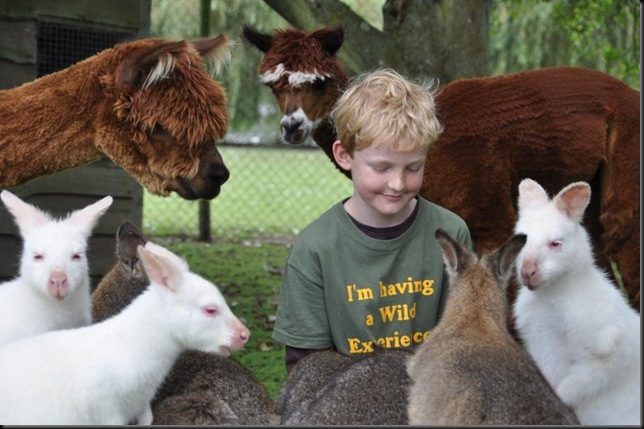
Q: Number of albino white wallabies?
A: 3